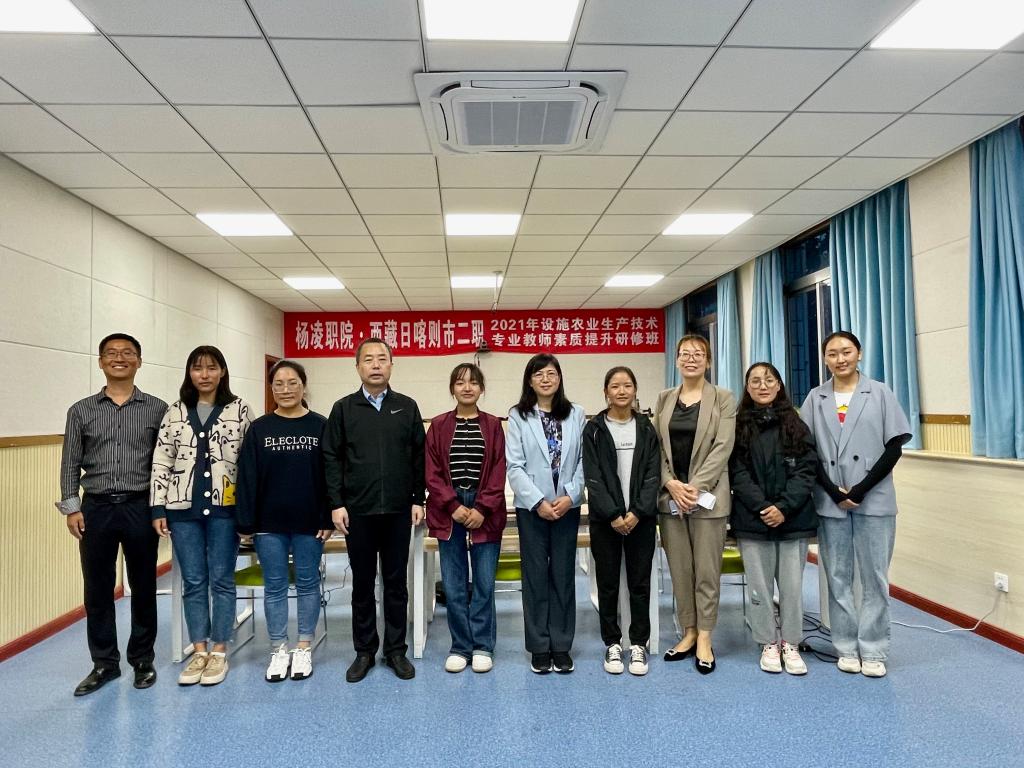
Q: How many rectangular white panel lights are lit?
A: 9